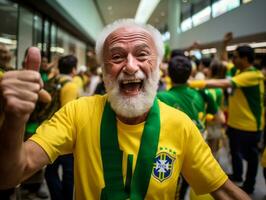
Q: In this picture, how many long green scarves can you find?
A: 1